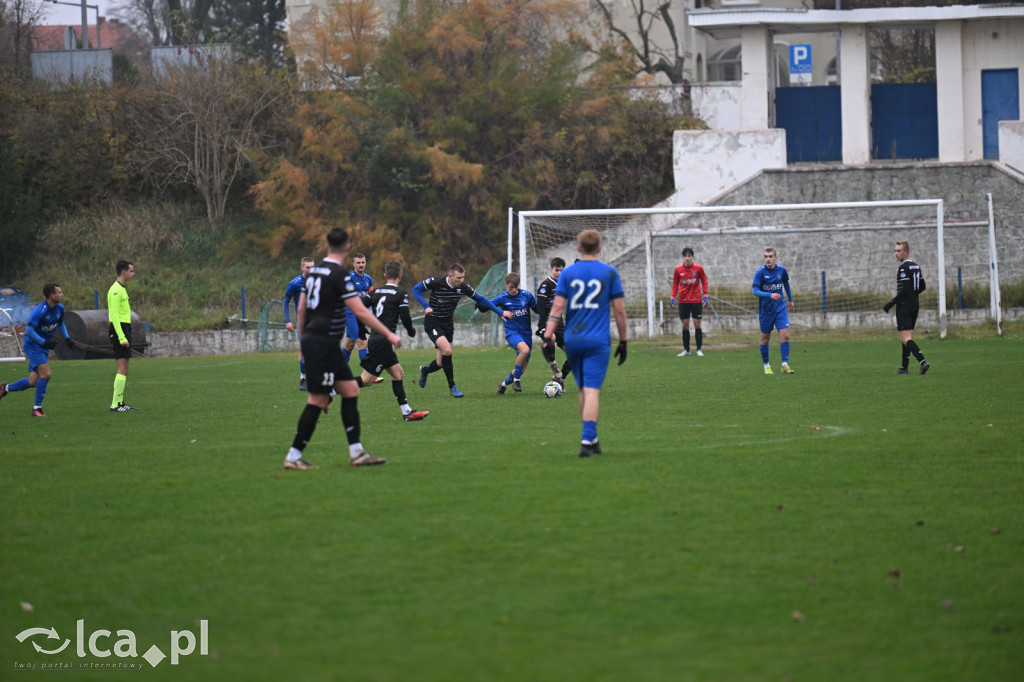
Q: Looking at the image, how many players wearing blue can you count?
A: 6